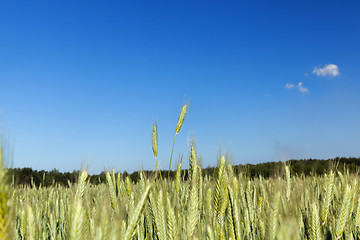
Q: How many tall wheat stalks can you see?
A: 2